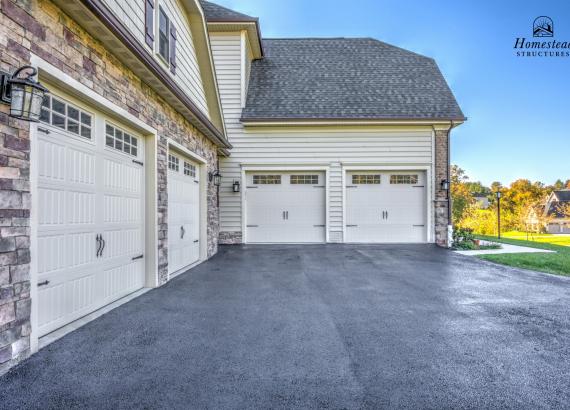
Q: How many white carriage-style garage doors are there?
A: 4